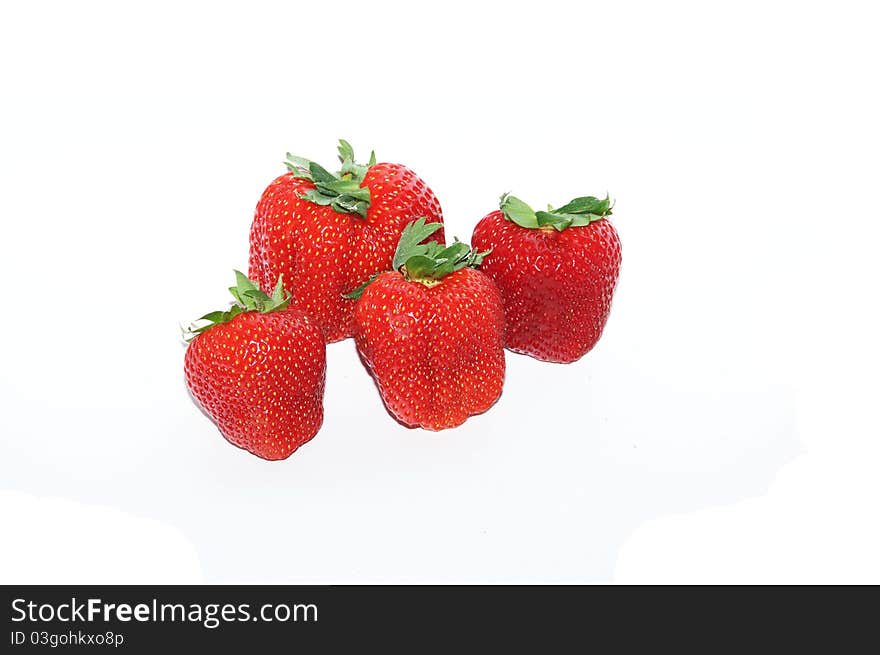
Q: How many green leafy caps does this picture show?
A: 4